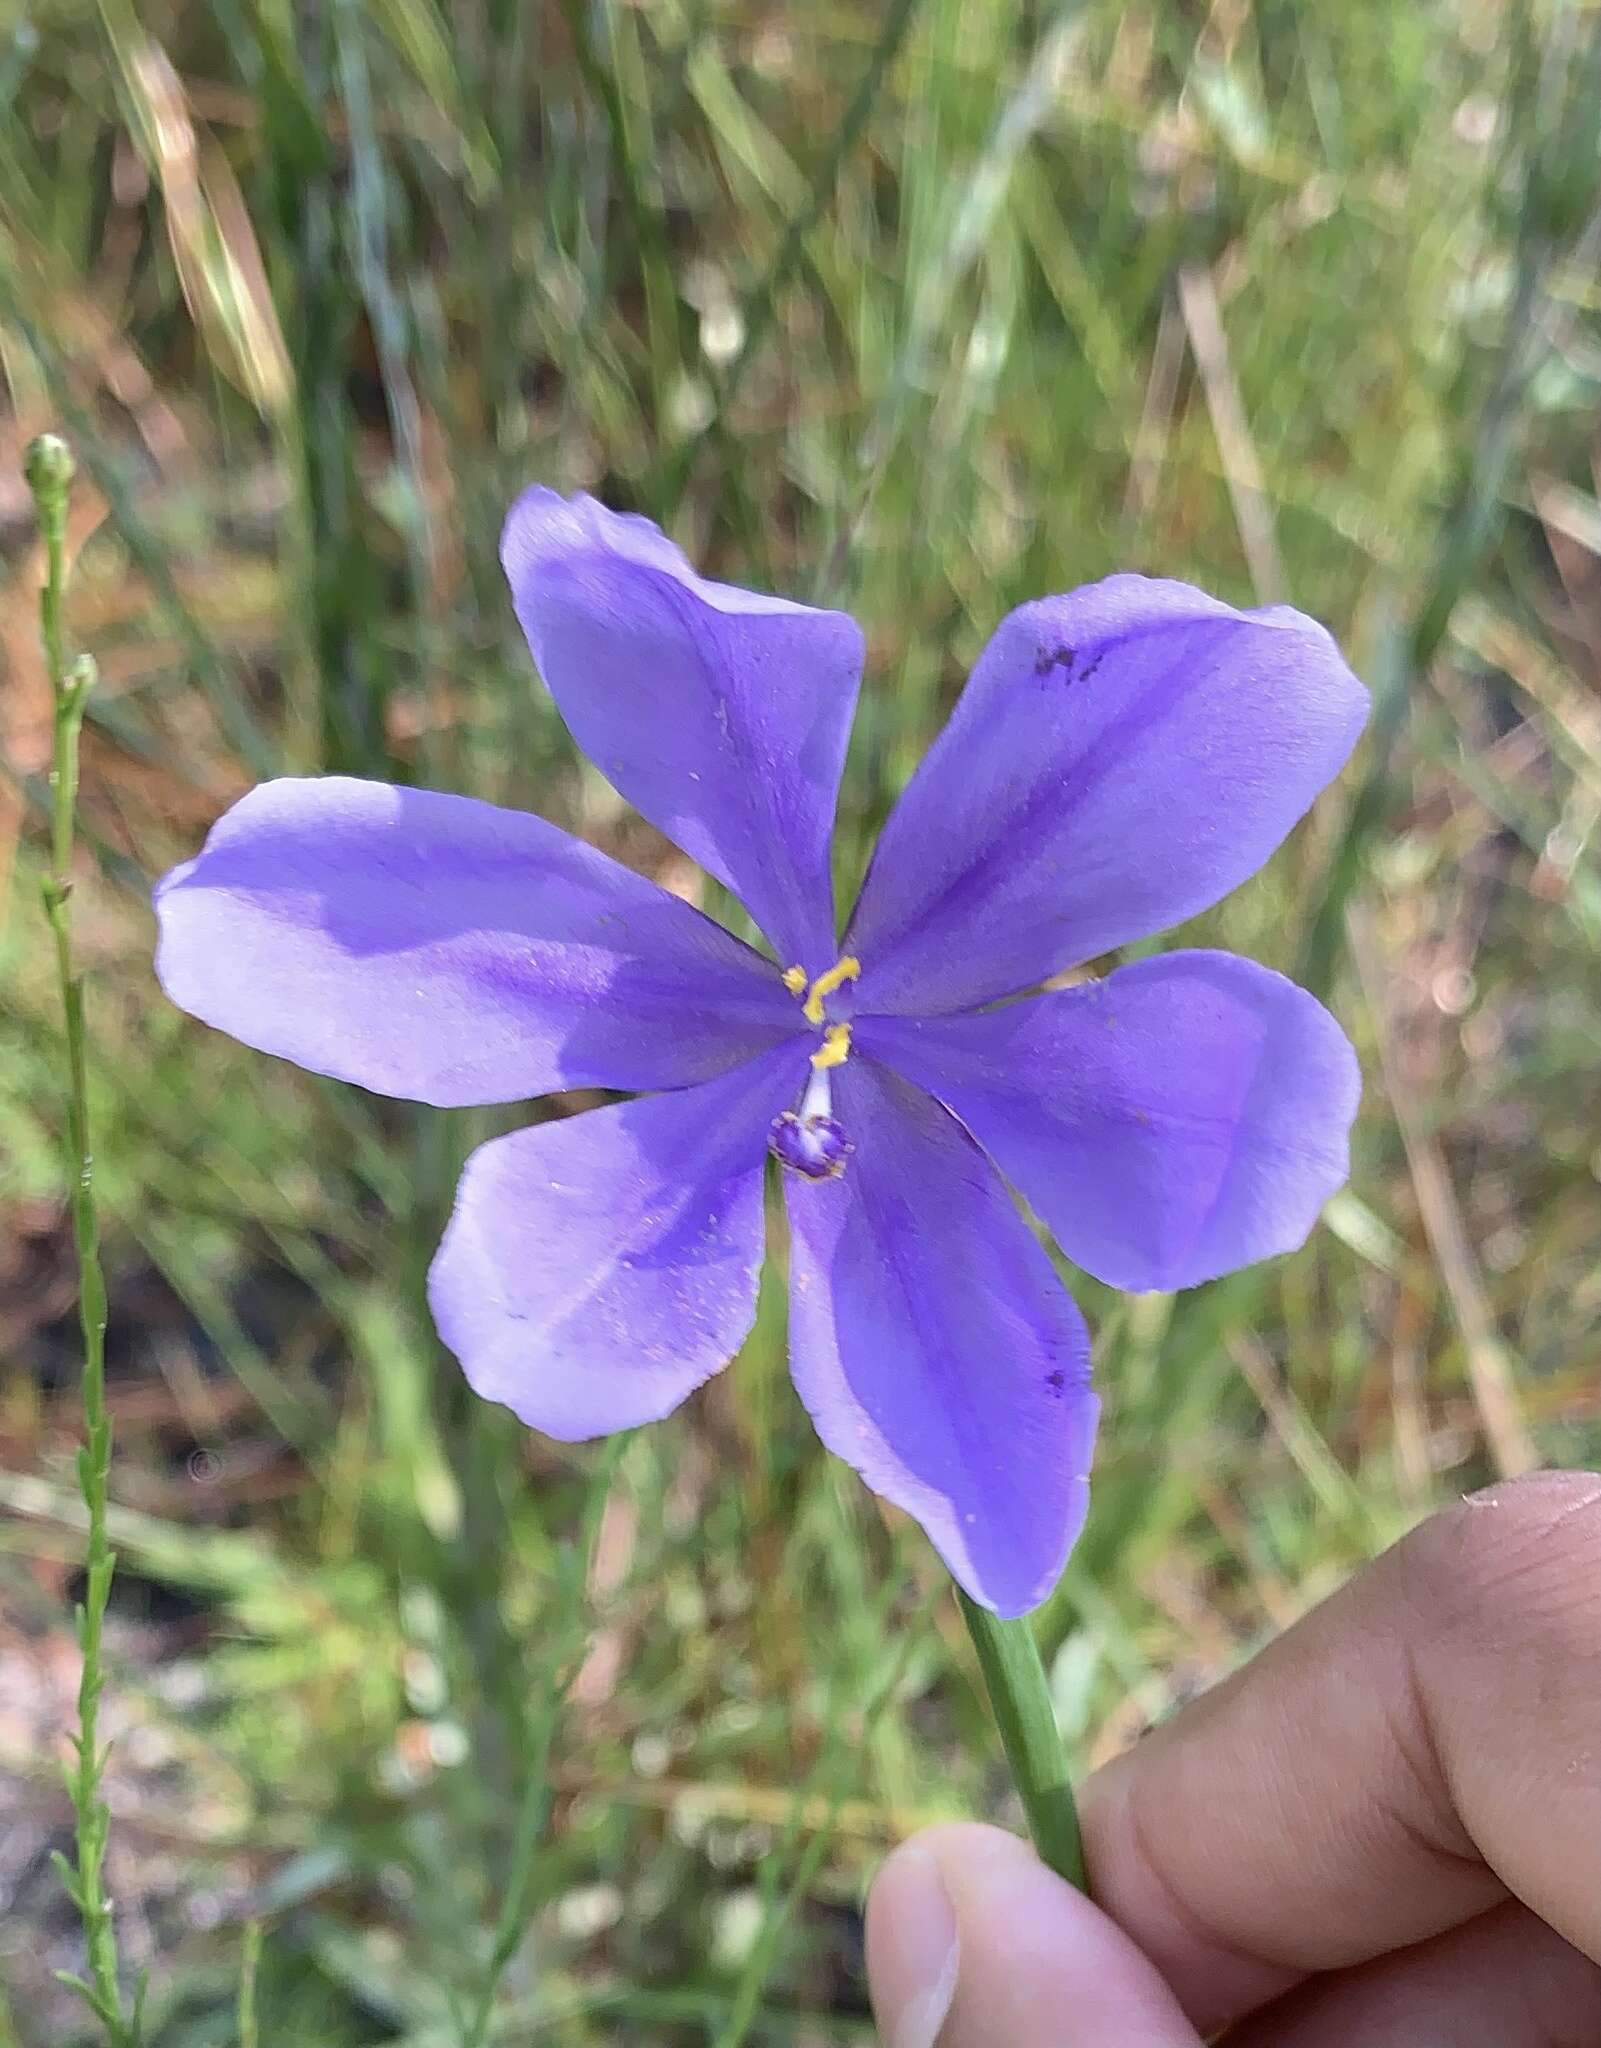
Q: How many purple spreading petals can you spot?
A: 6